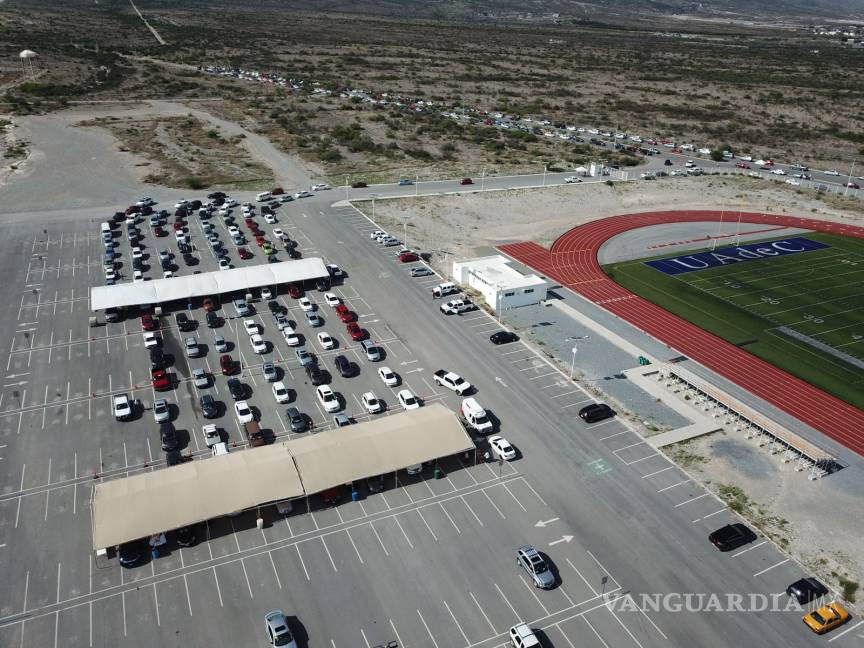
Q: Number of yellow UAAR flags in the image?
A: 0